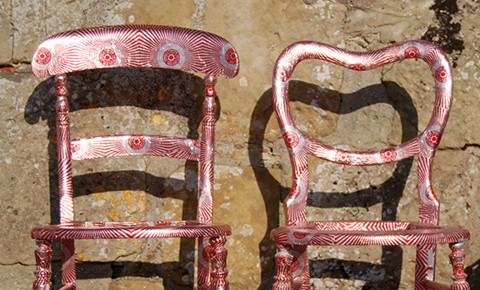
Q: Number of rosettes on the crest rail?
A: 4